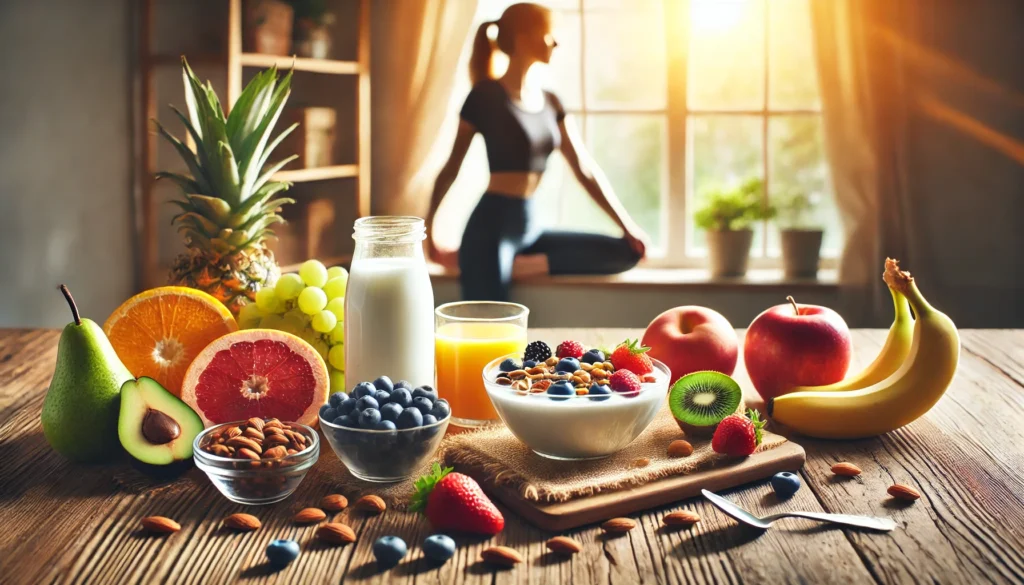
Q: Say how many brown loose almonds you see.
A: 13